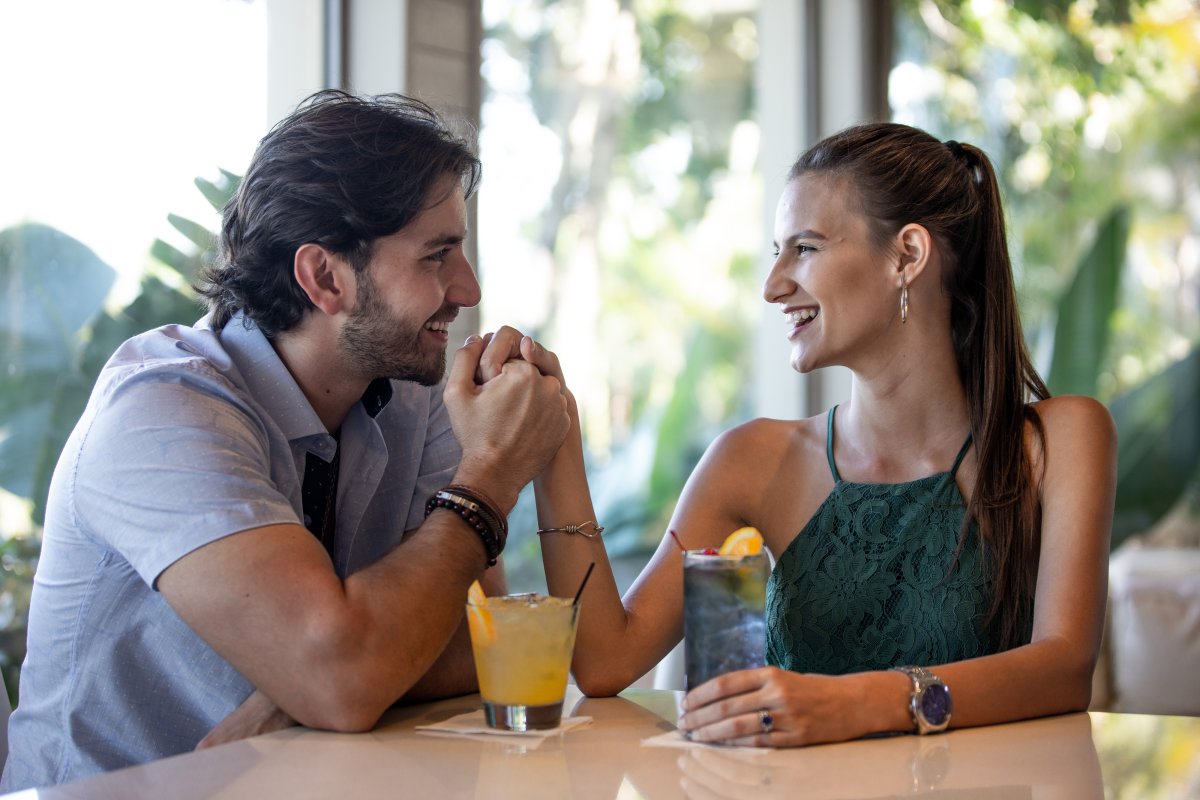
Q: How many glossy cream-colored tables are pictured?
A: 1